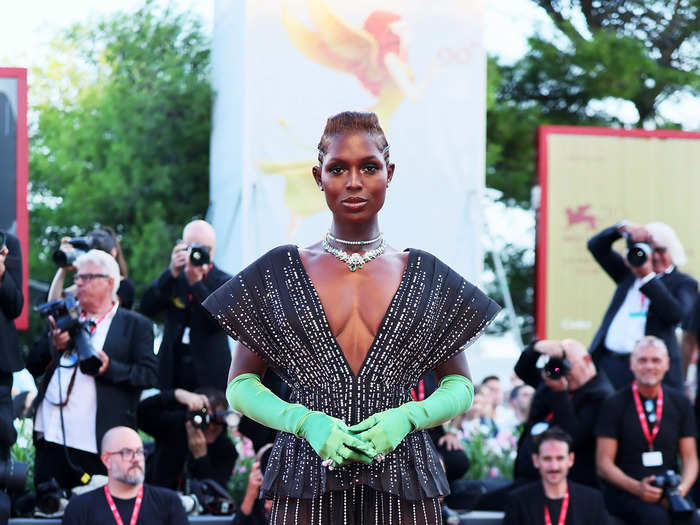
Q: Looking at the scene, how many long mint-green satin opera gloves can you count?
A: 2